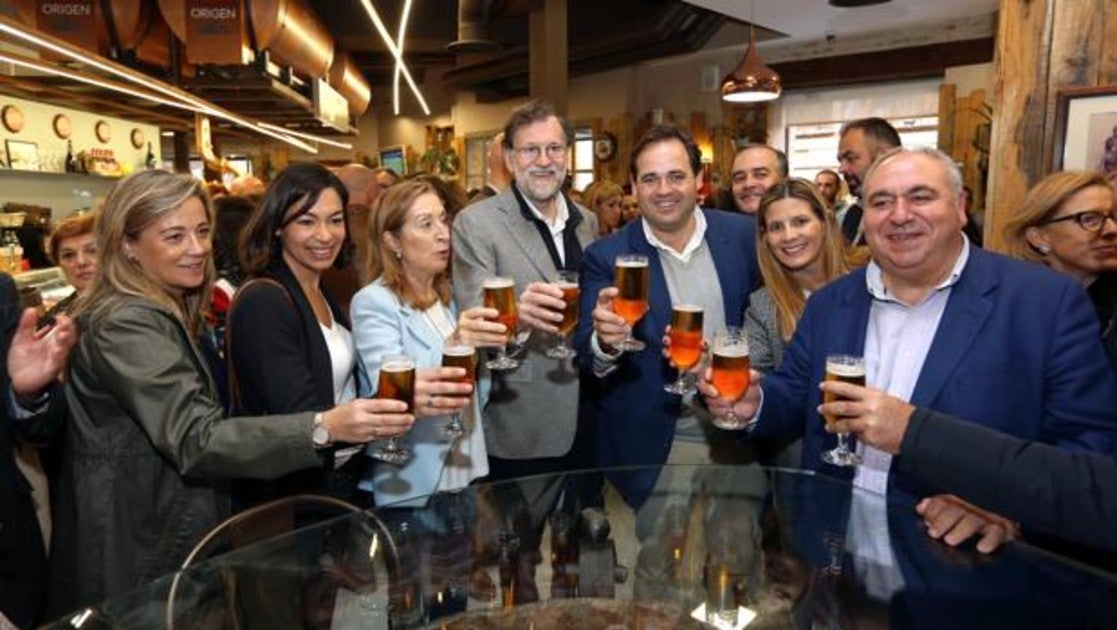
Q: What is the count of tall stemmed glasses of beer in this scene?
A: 8